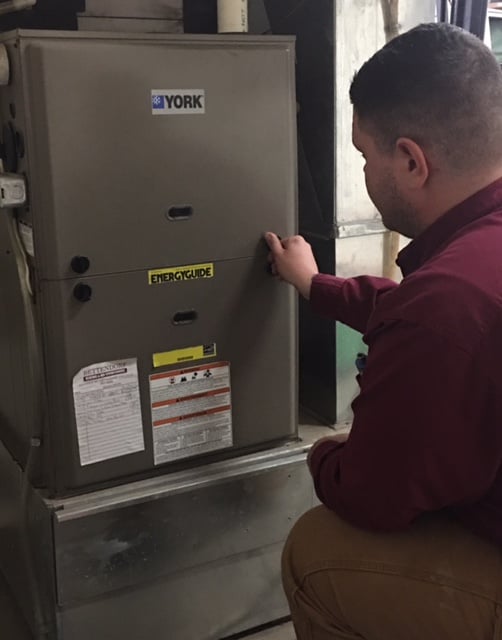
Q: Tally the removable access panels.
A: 2